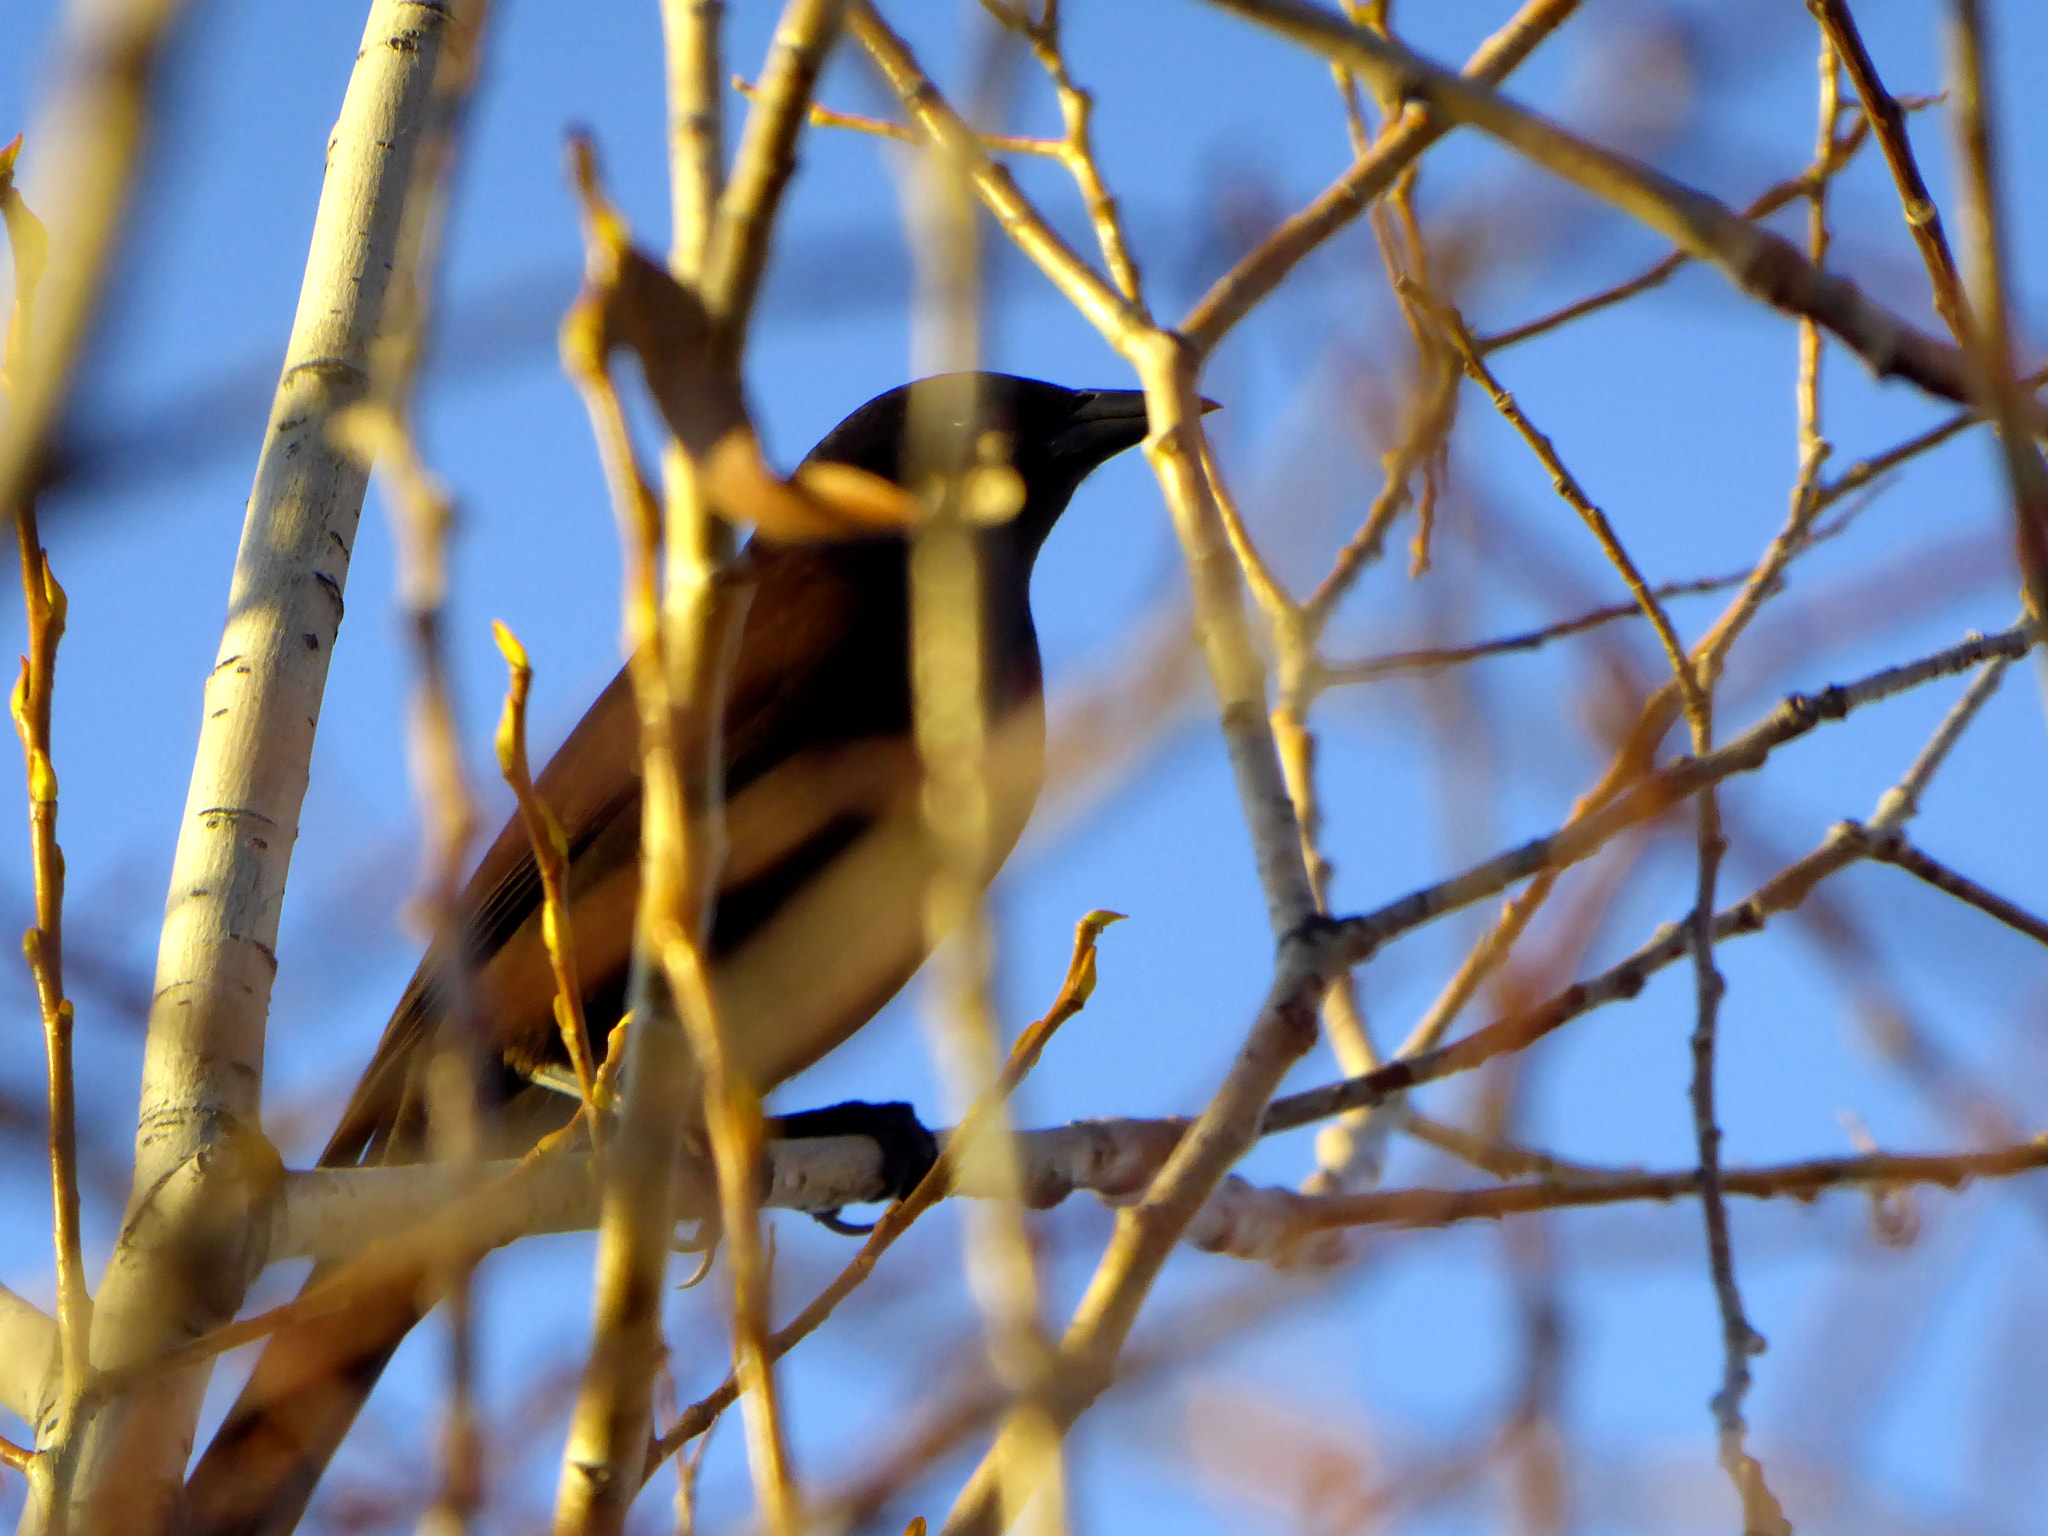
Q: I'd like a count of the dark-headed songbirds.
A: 1